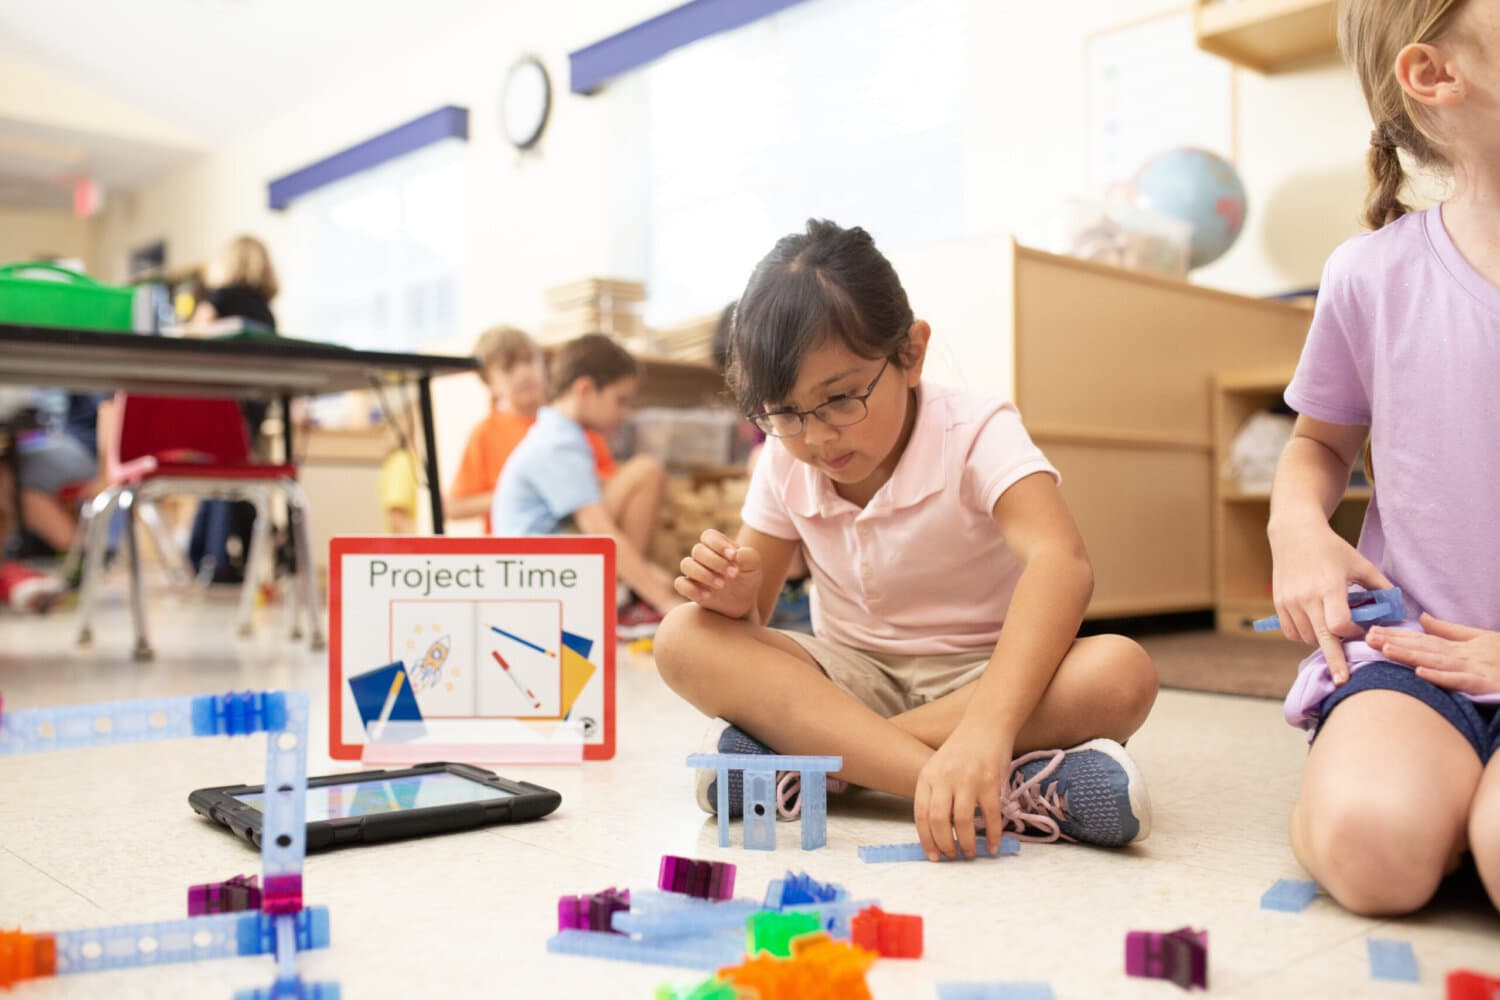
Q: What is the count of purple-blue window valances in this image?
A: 2